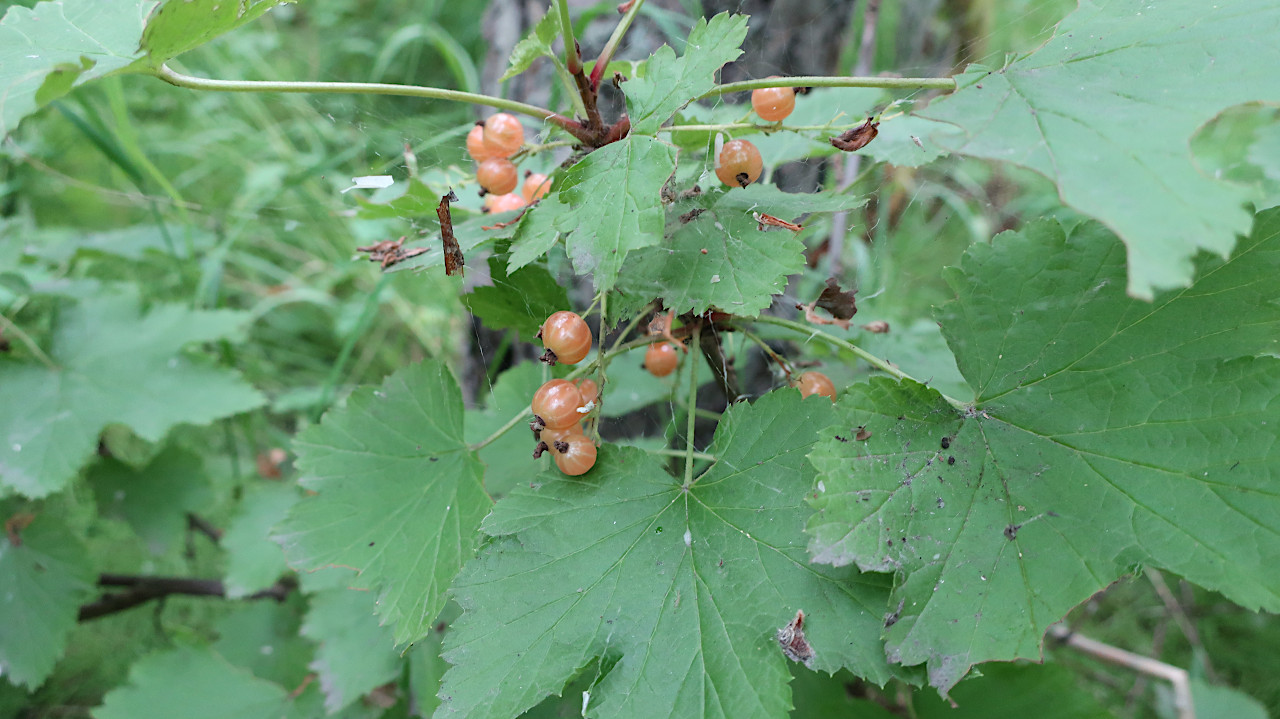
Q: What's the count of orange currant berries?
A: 14